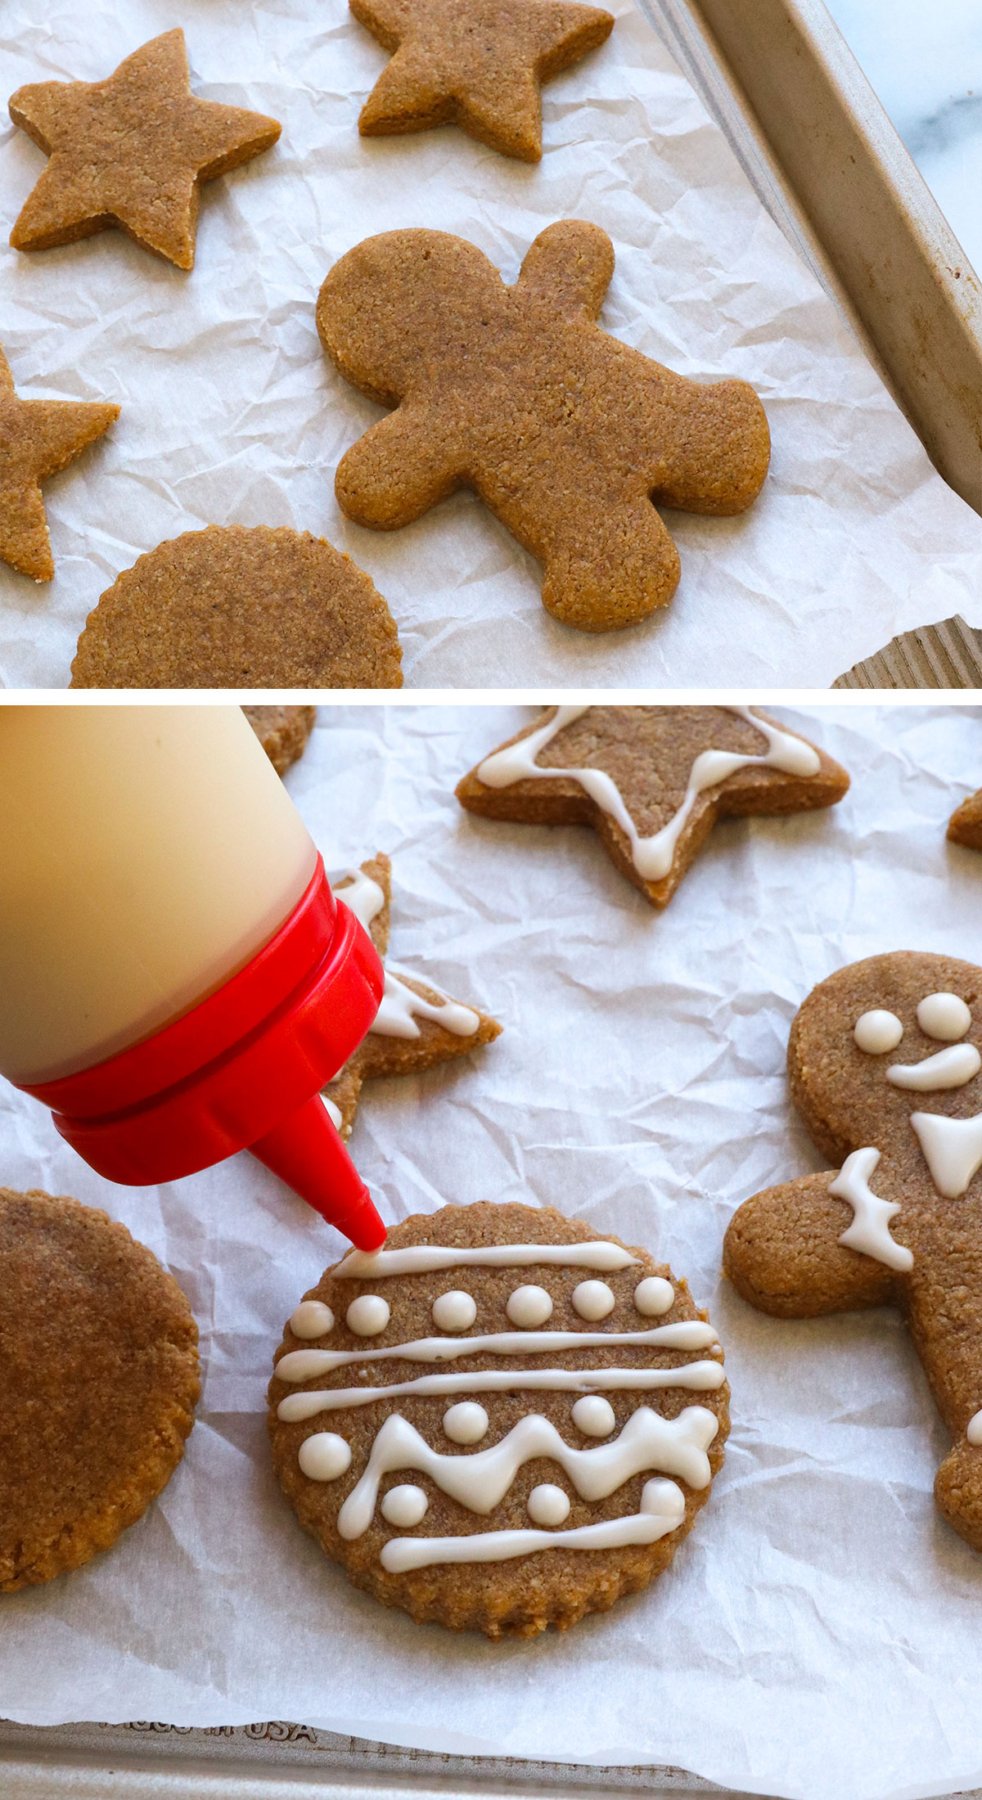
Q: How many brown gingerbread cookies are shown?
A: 12